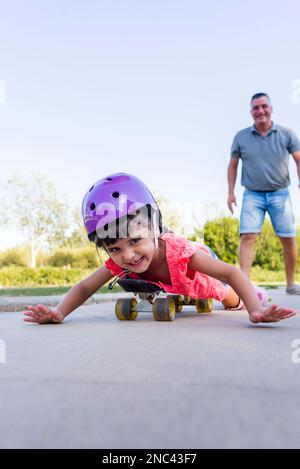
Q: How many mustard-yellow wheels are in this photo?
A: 4